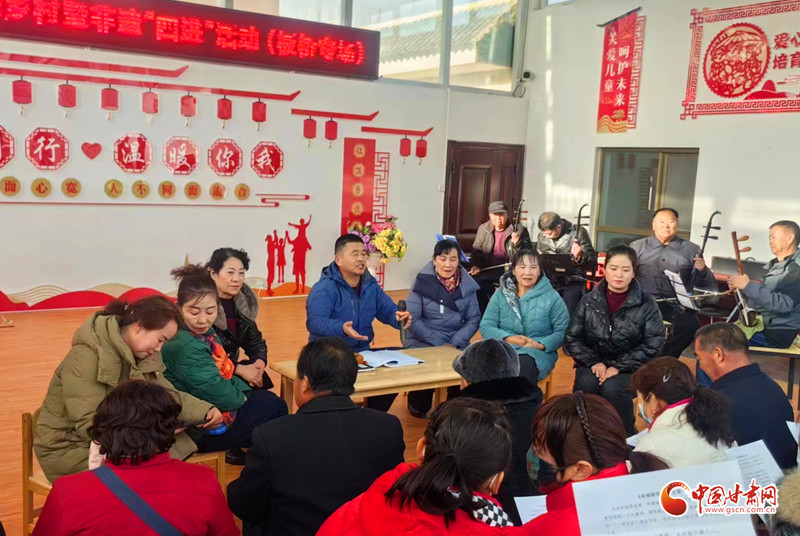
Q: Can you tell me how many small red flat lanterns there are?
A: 11